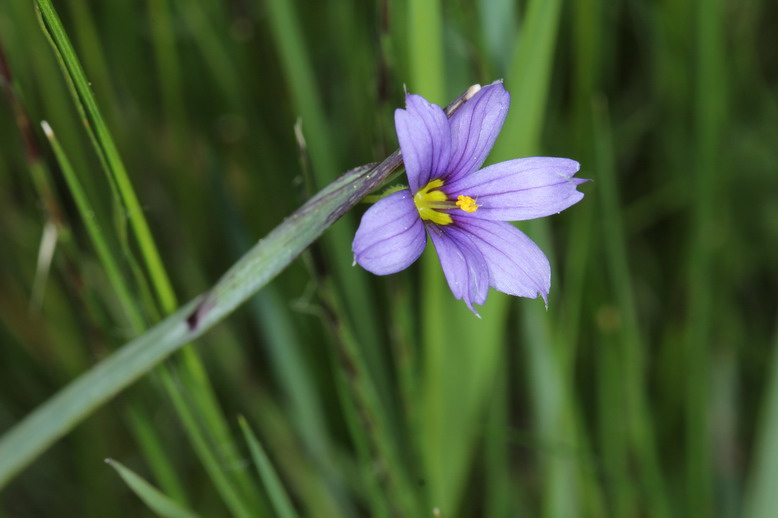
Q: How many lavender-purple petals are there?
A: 6